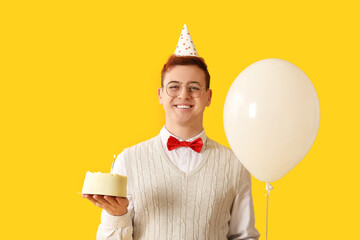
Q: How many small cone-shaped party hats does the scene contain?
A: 1